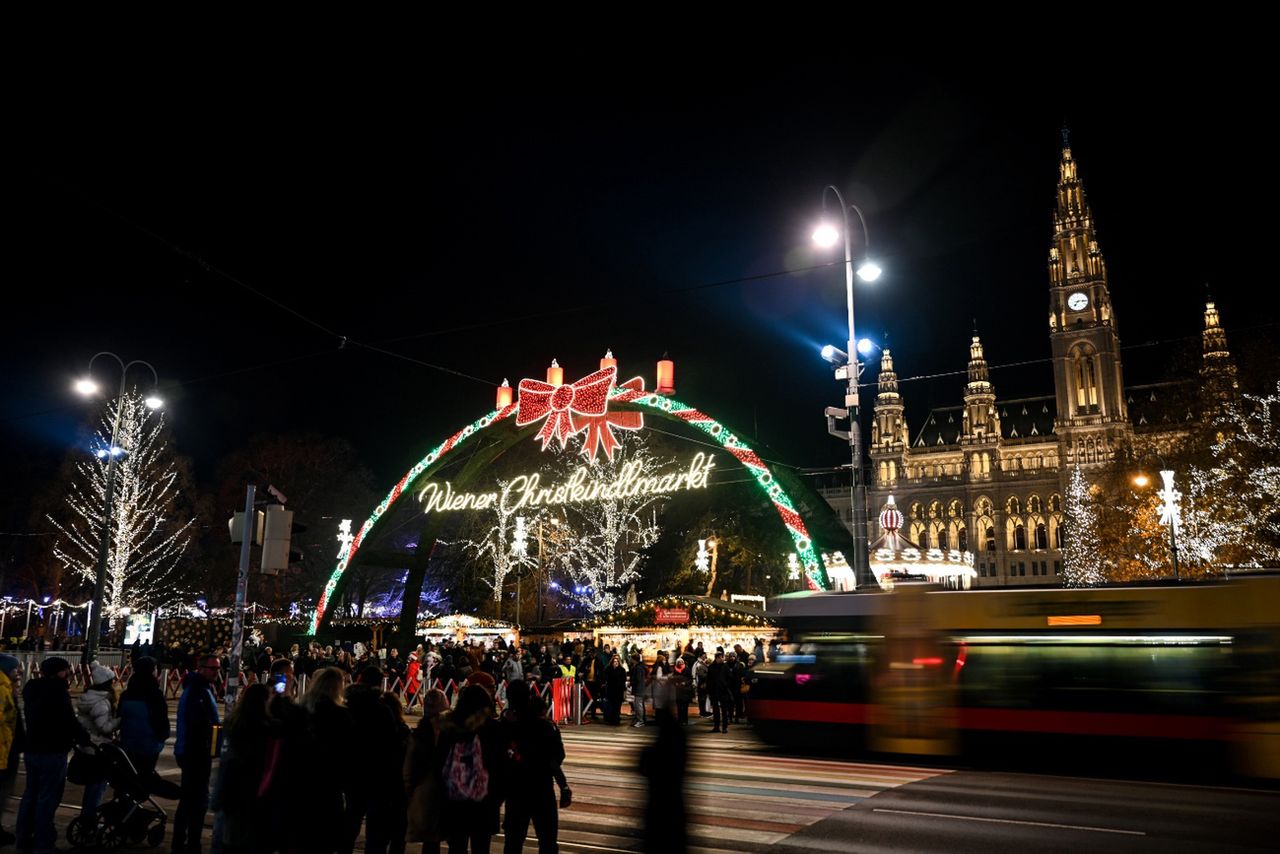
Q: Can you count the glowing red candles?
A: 4